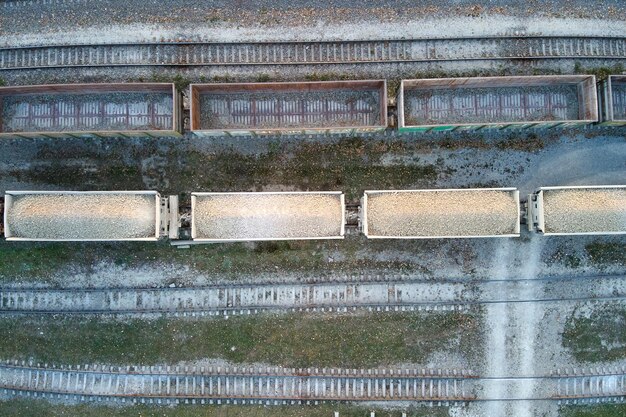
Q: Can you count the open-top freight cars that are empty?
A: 4